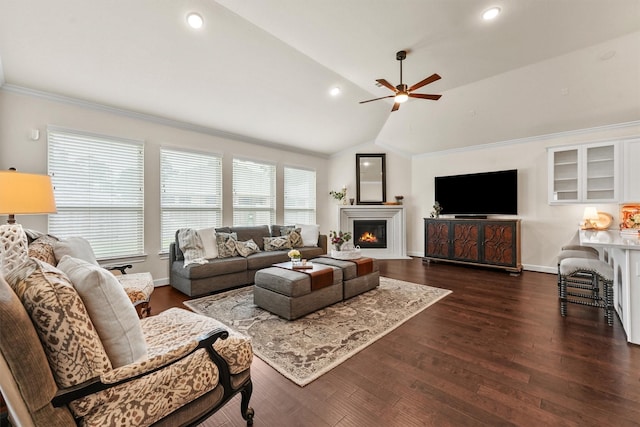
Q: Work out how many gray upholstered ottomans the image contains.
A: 2